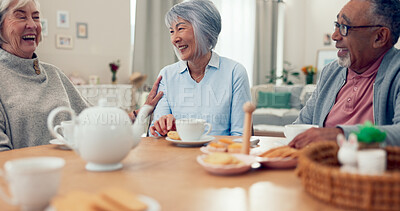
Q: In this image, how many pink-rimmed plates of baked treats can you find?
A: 3